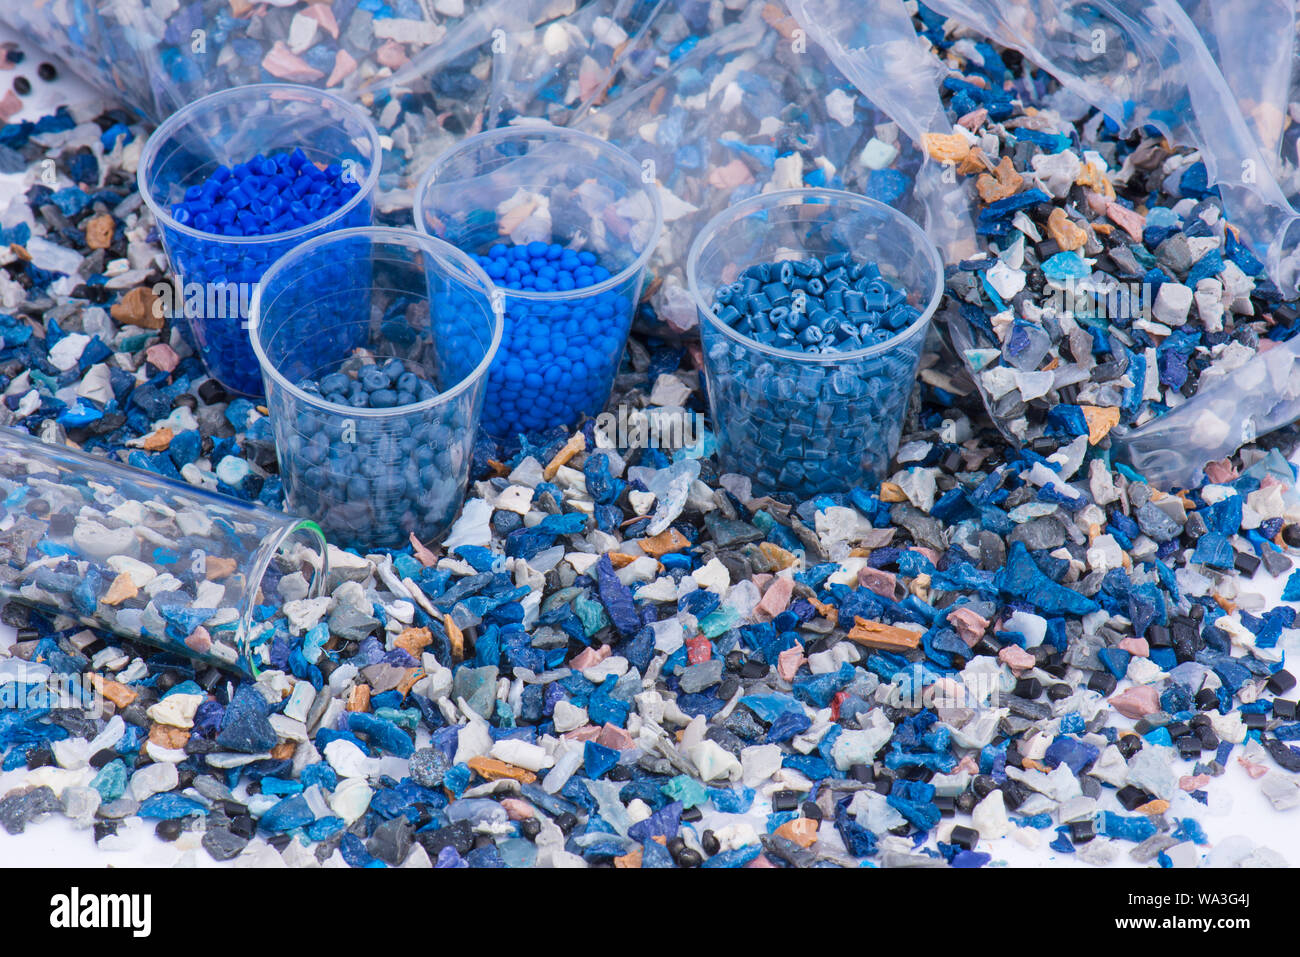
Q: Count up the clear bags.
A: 1